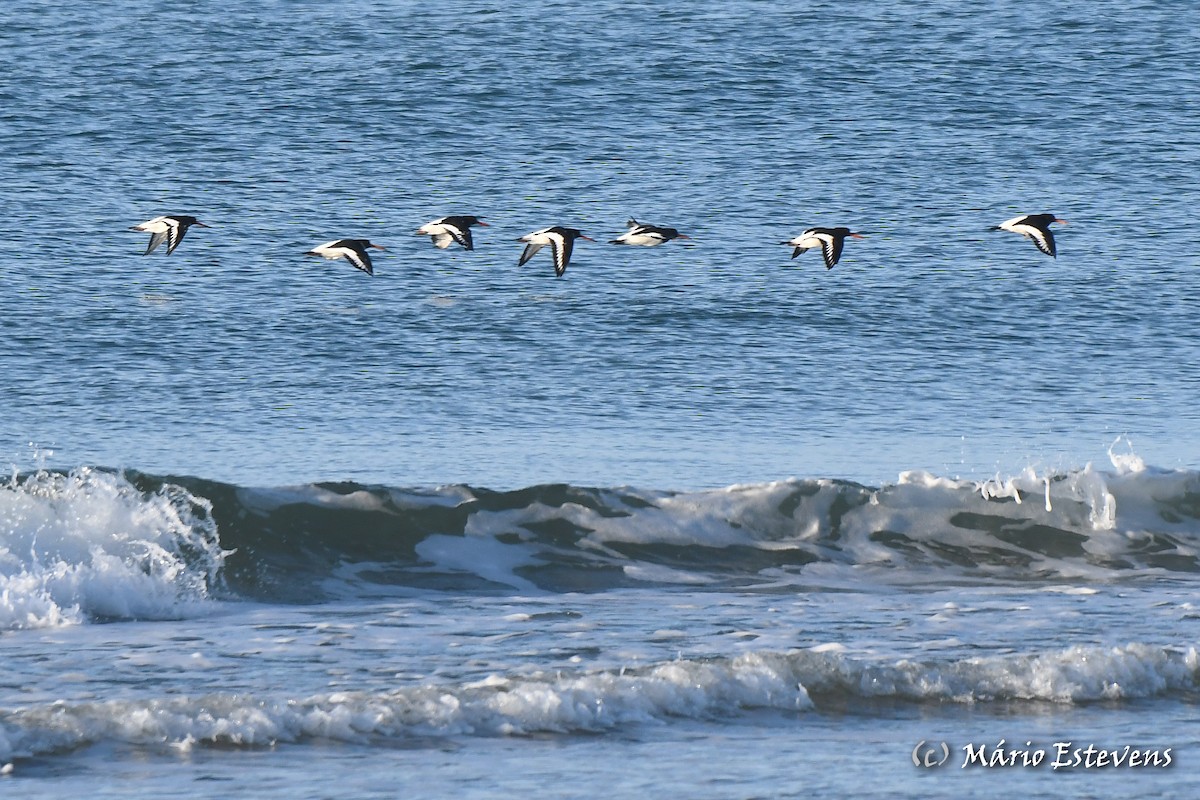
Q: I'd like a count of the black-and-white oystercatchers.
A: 7